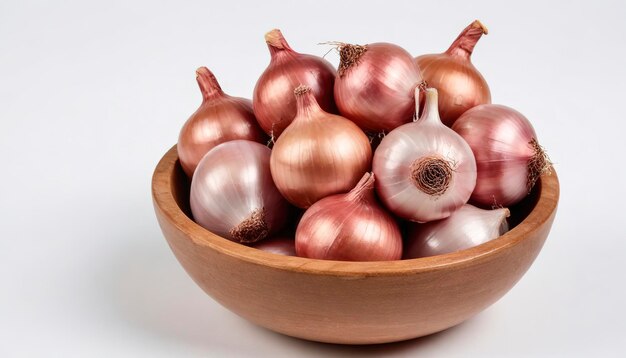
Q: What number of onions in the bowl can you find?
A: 11